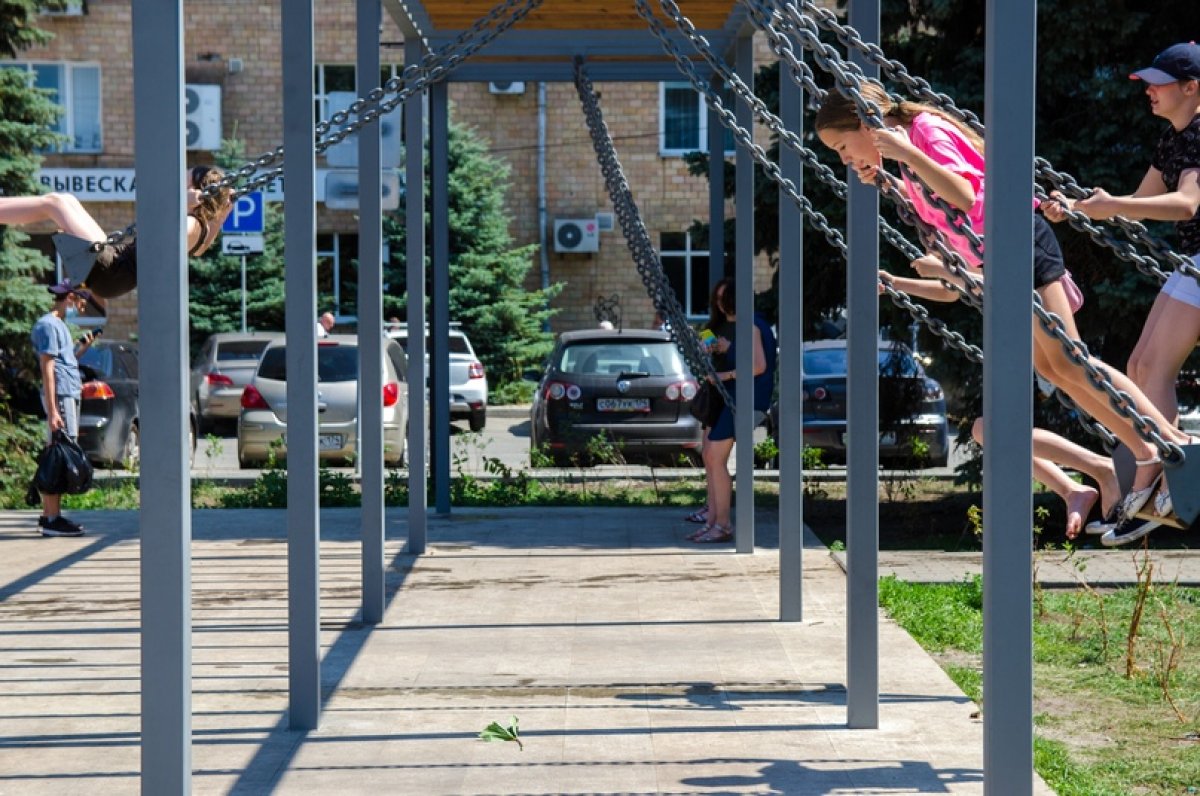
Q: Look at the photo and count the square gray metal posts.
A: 10